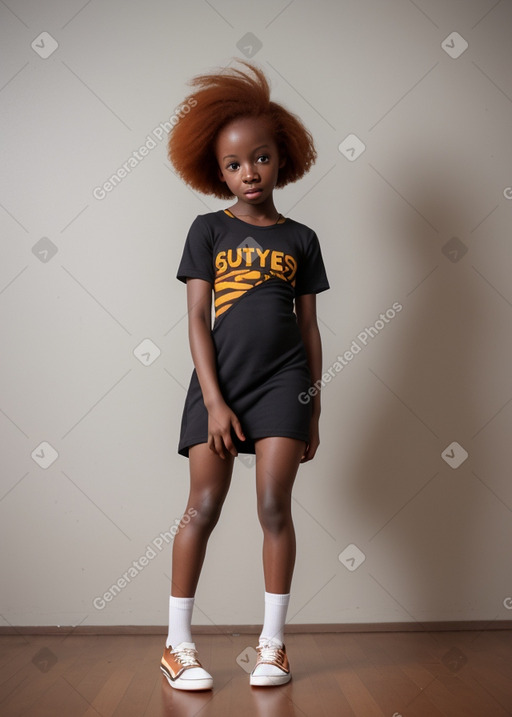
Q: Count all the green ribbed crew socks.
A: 0